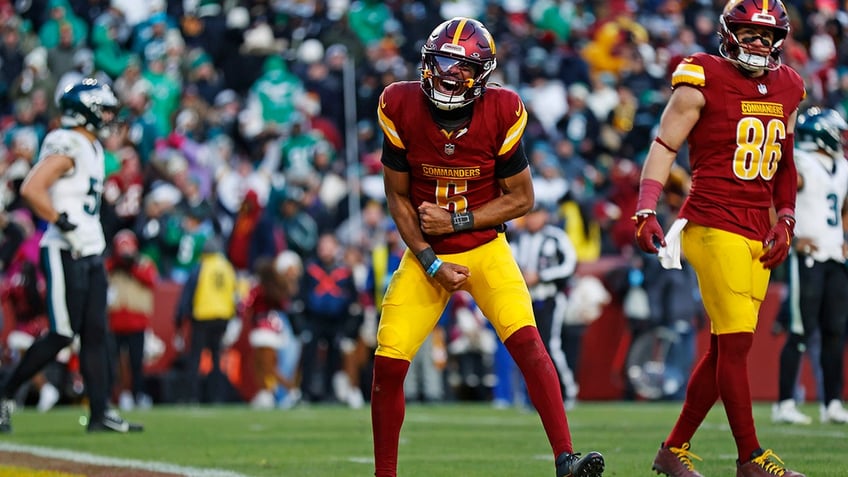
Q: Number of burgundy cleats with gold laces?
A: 2